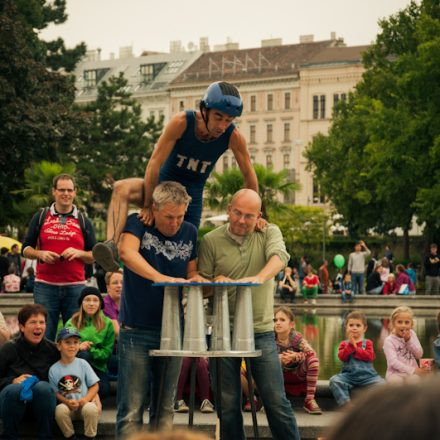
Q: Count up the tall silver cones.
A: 4